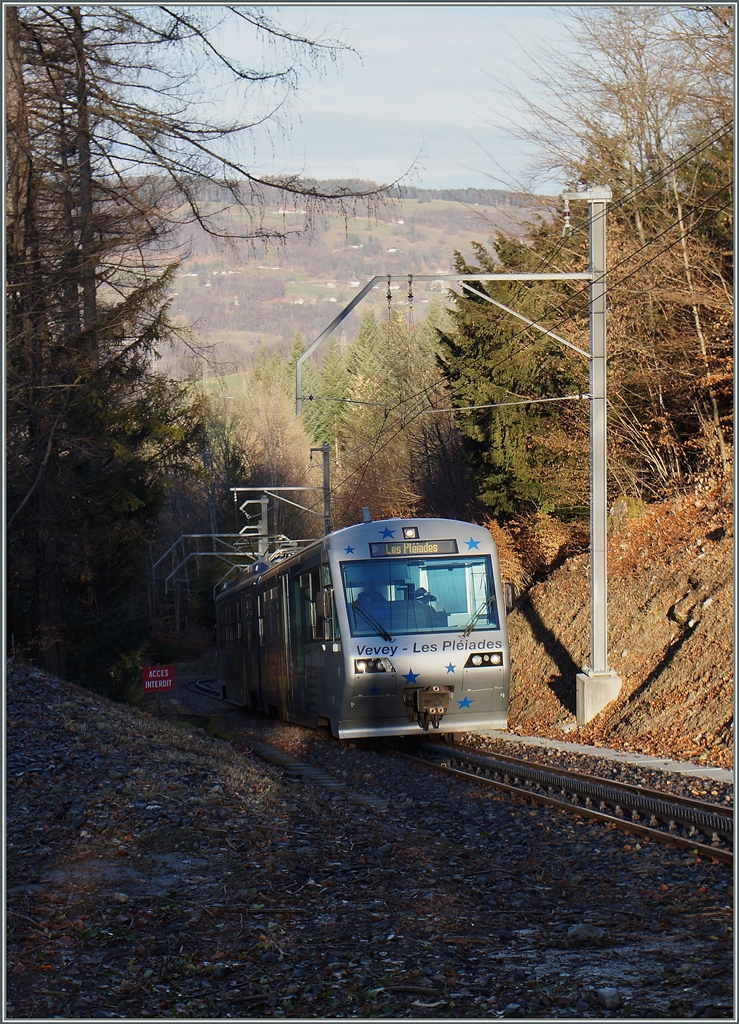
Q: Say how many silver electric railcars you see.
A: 1